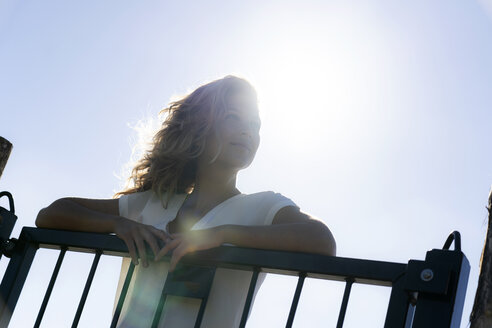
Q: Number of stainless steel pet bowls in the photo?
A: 0